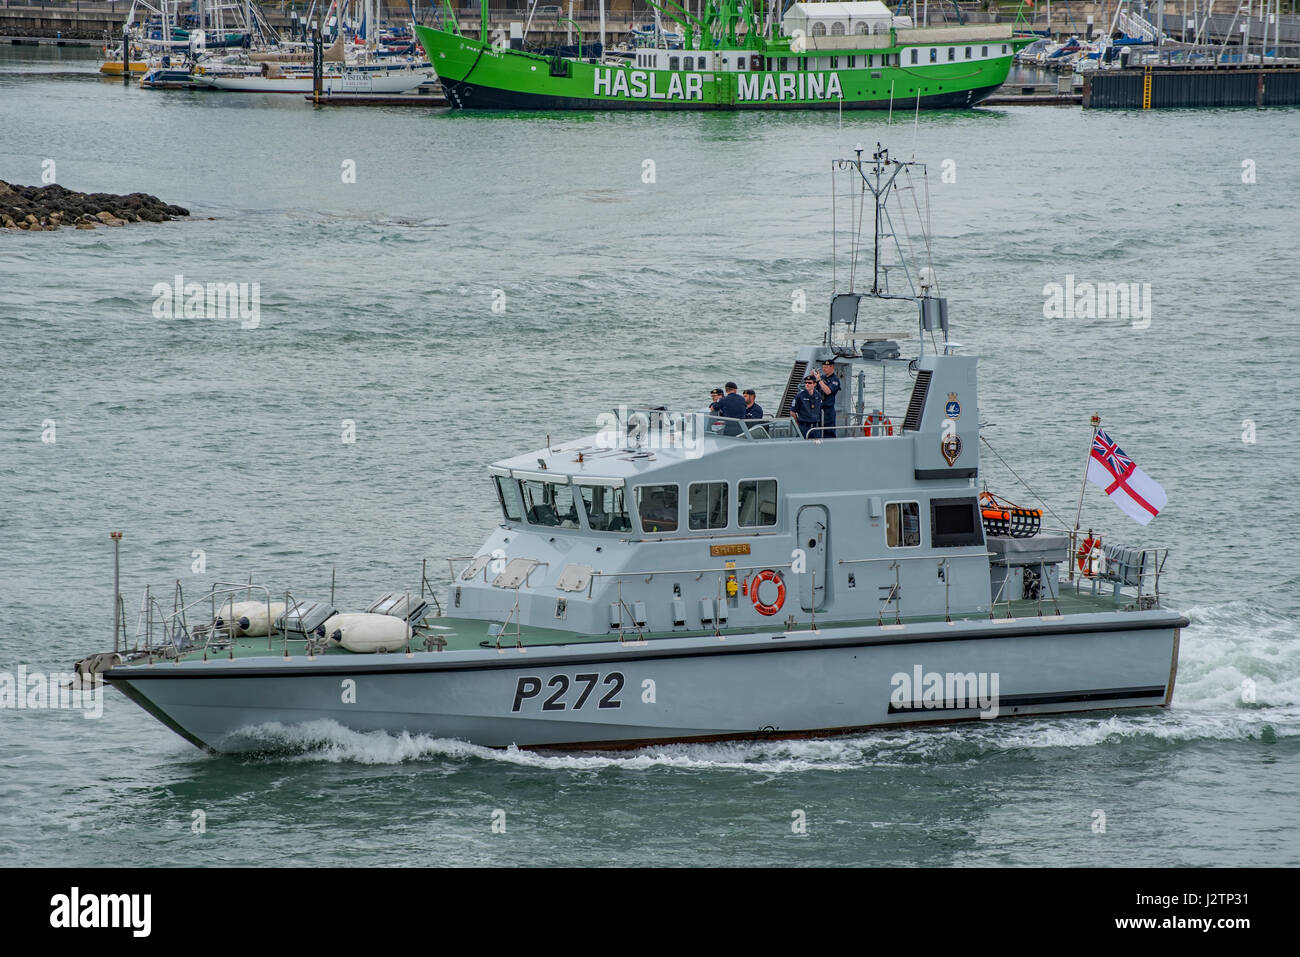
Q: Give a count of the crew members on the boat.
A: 5